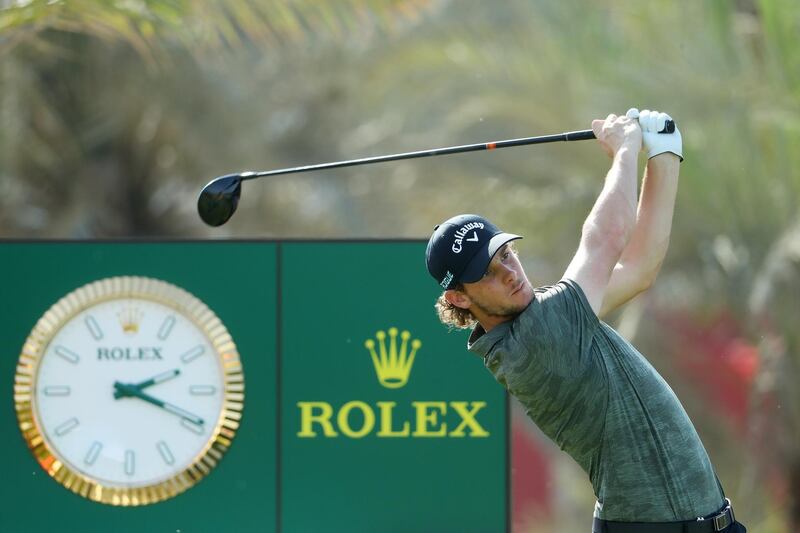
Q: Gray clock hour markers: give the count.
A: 11